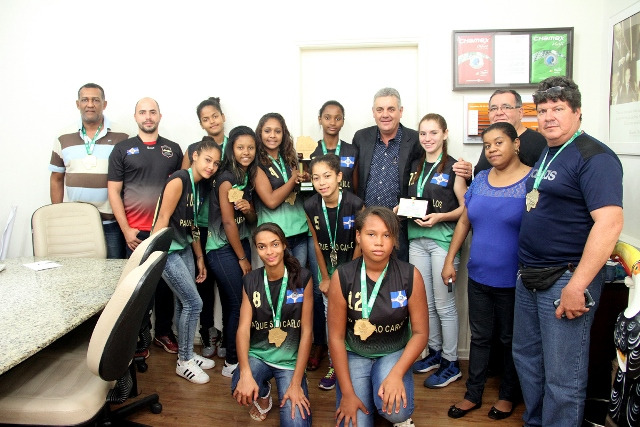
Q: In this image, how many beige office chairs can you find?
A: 3